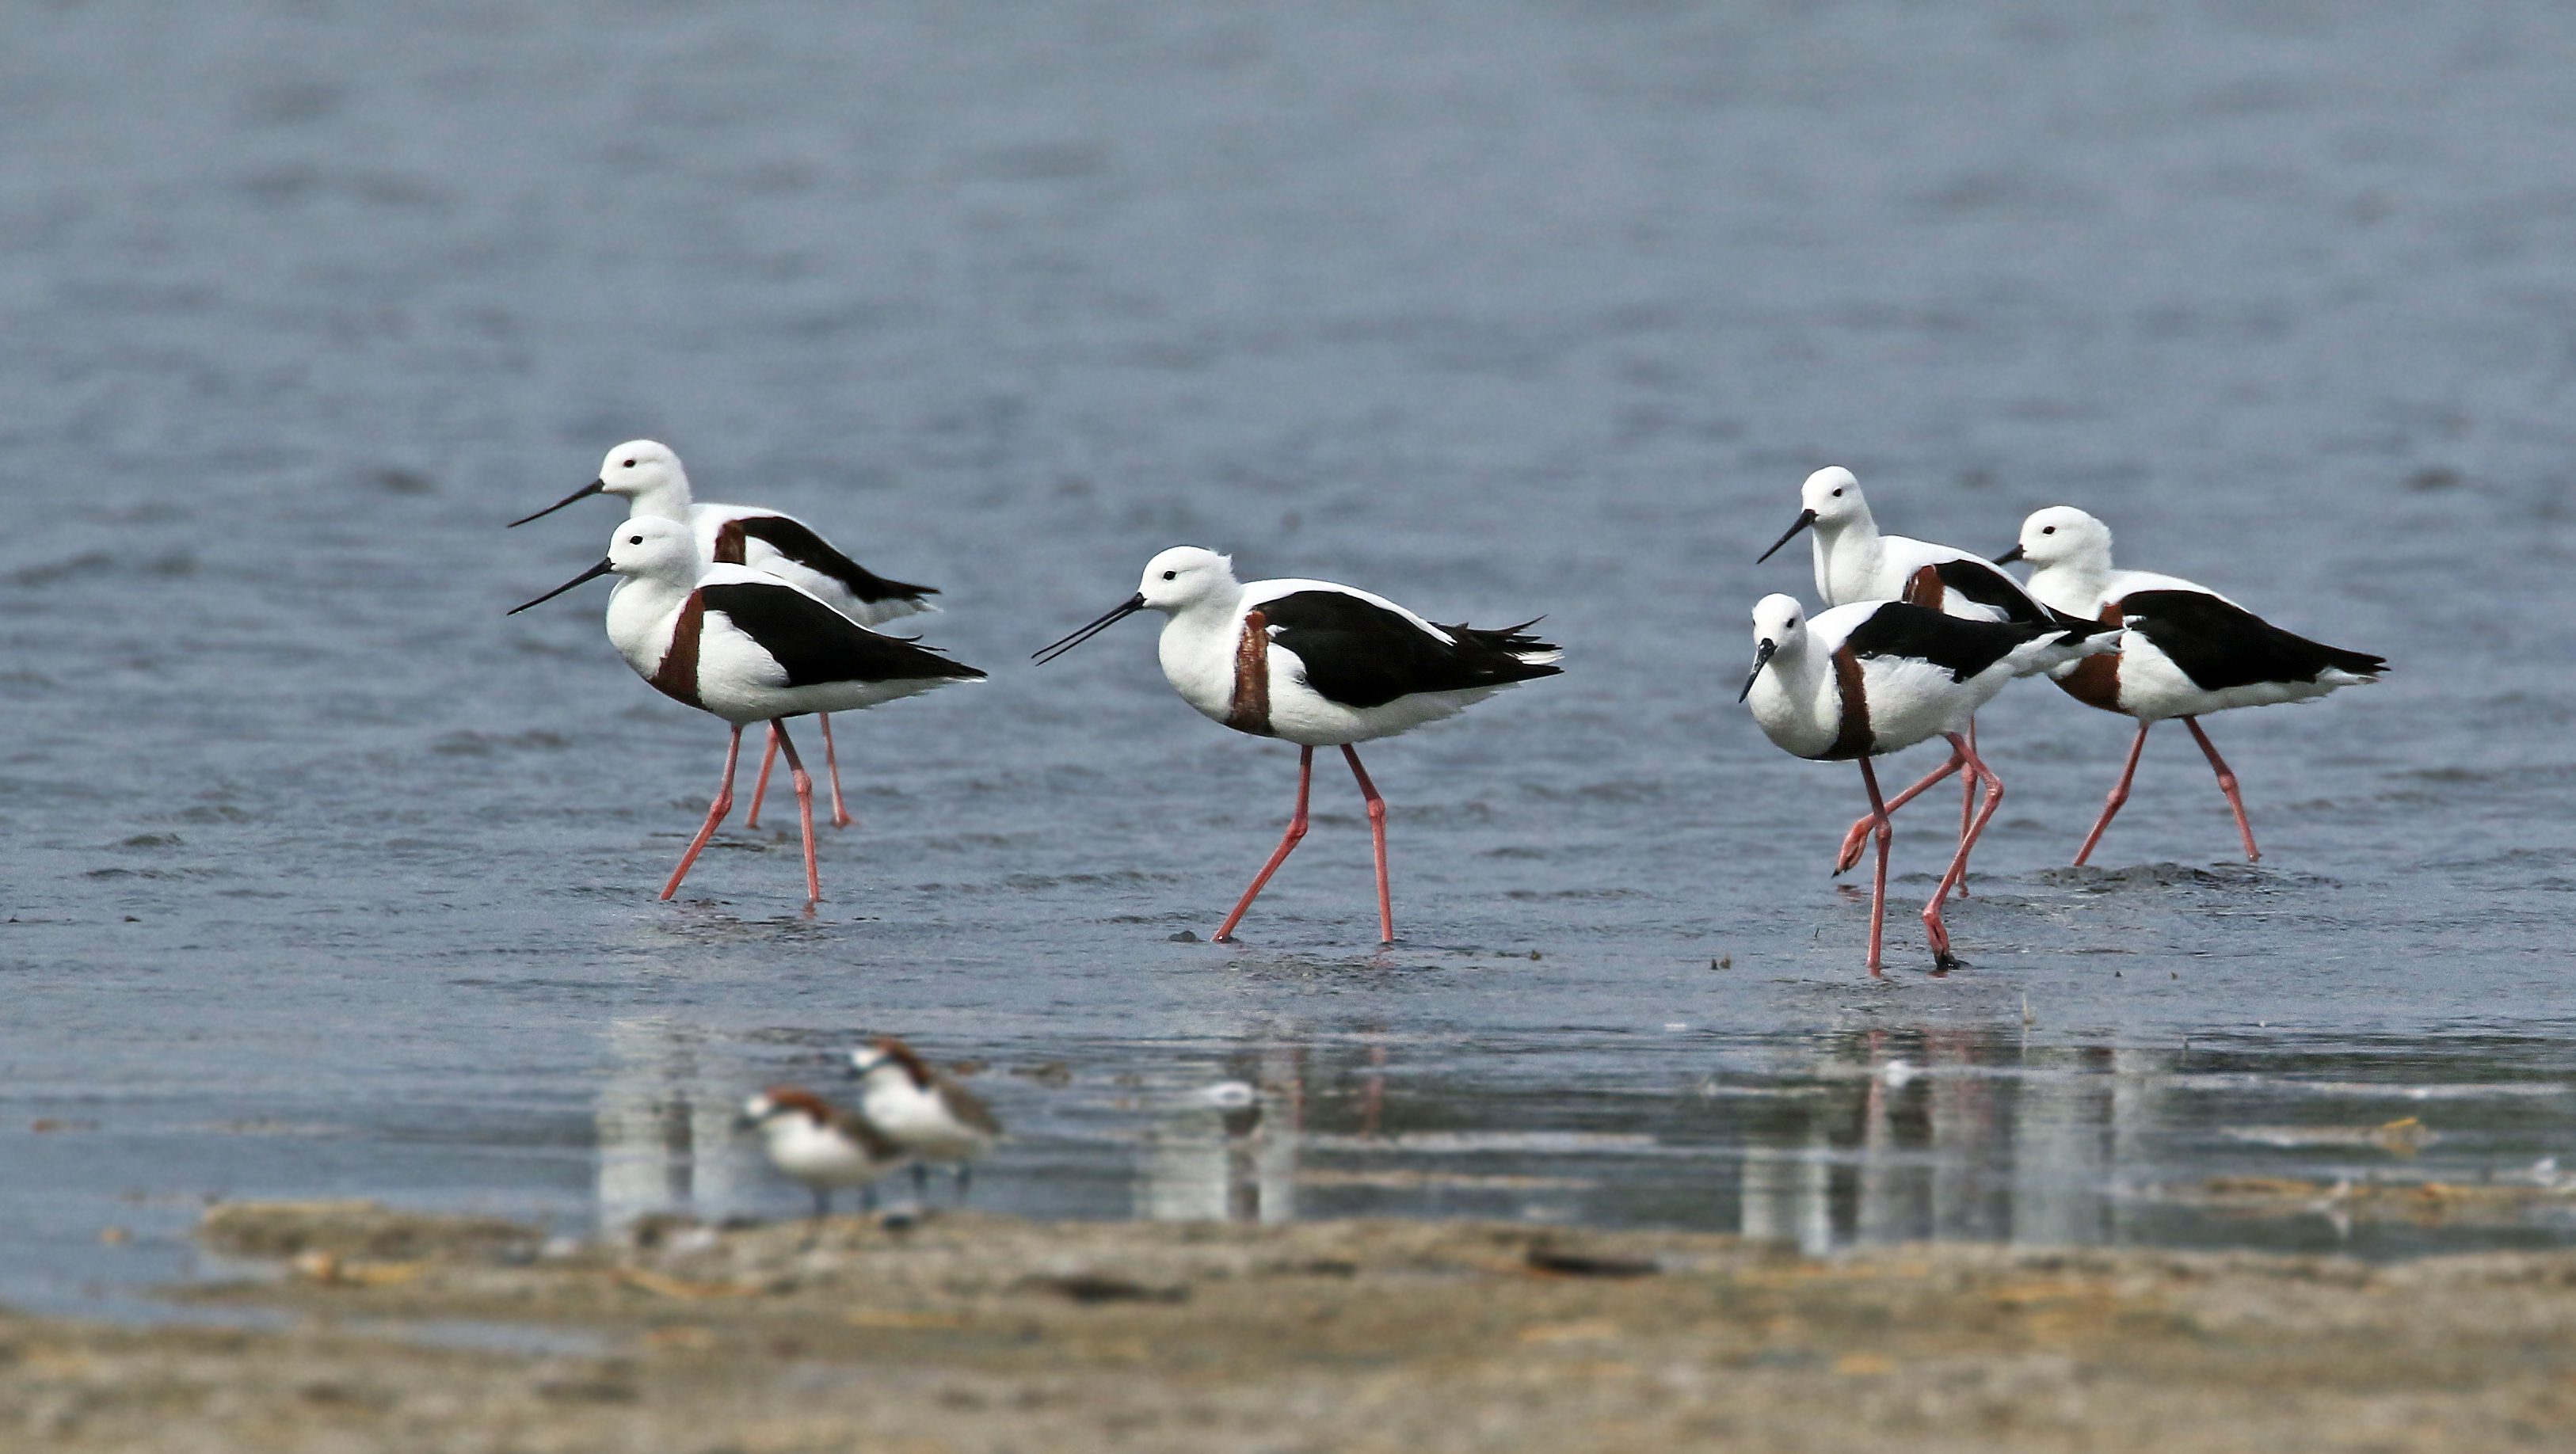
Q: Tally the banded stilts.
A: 6